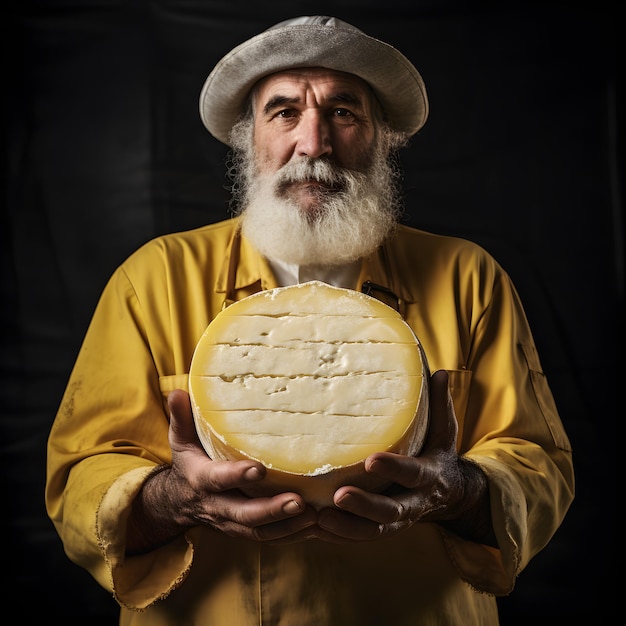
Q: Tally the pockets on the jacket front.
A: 2